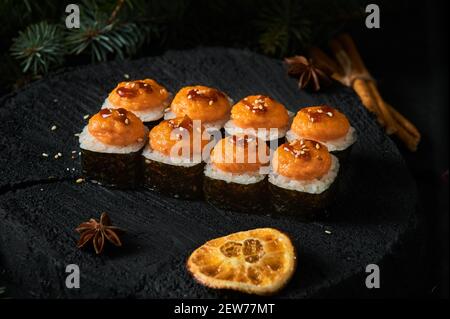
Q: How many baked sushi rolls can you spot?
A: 8